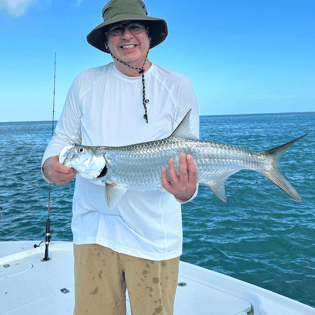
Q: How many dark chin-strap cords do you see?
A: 1